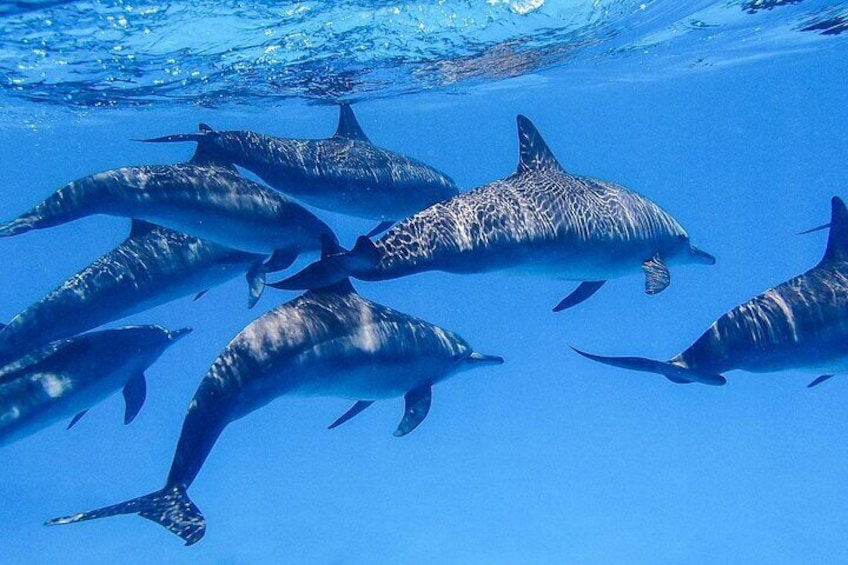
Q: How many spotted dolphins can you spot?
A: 7